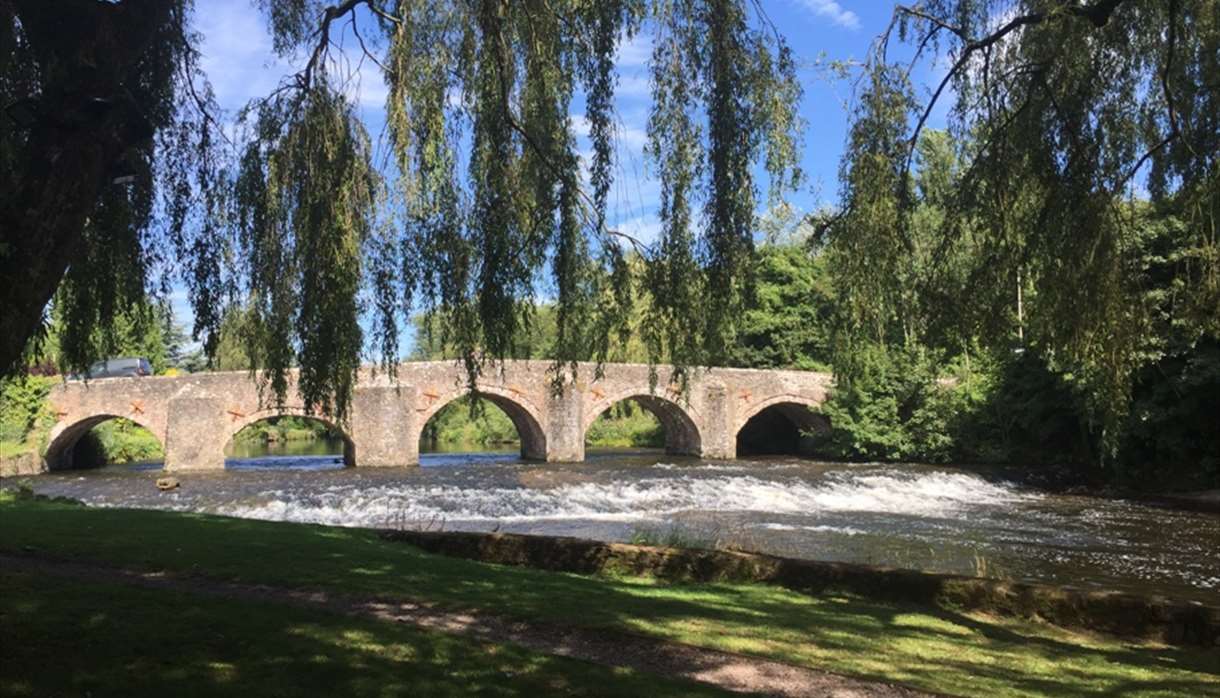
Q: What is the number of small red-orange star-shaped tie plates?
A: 9